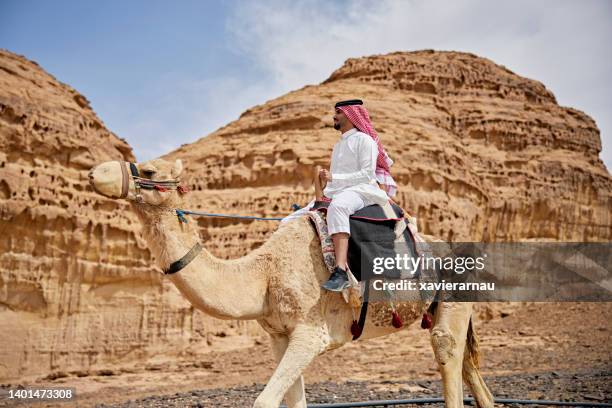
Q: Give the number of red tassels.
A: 3